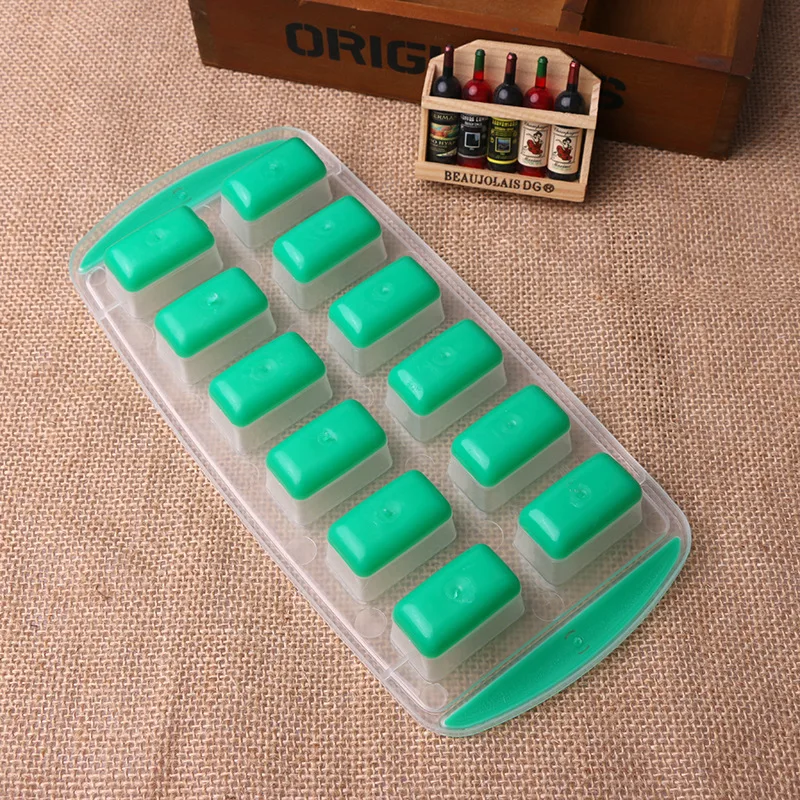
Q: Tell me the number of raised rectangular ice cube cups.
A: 12